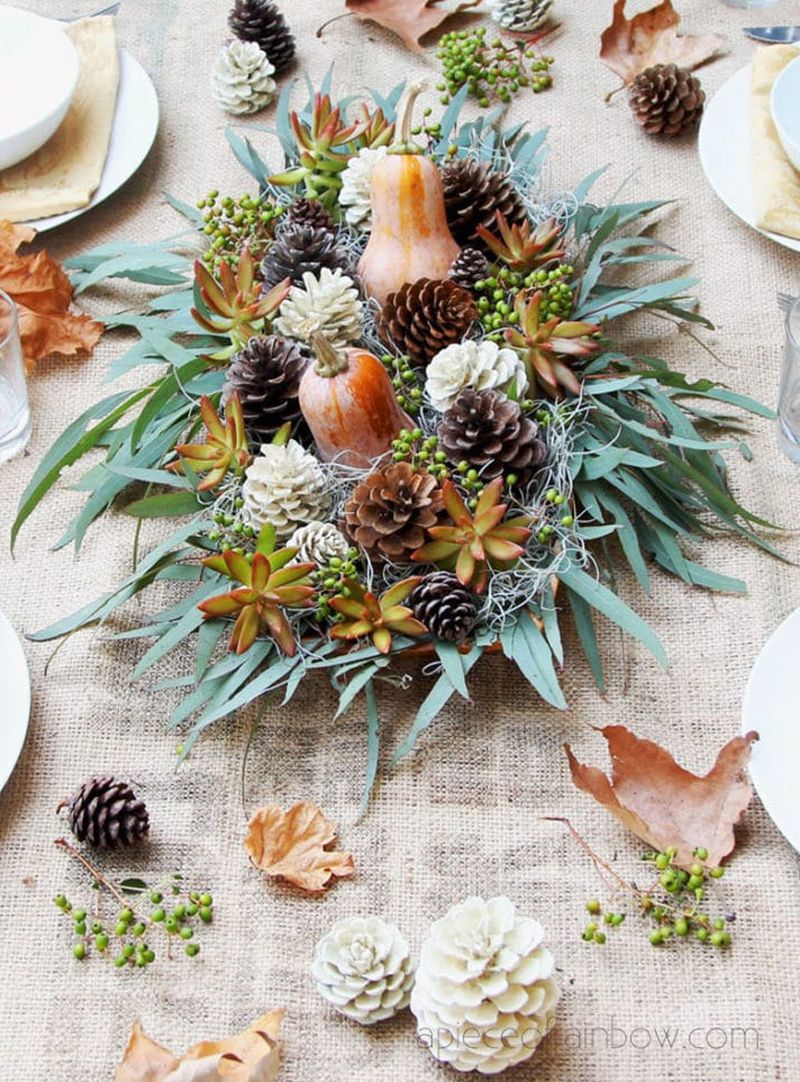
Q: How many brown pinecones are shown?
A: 12